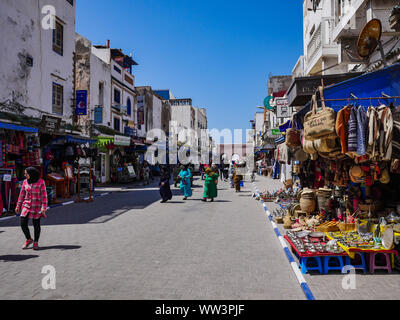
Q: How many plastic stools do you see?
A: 4